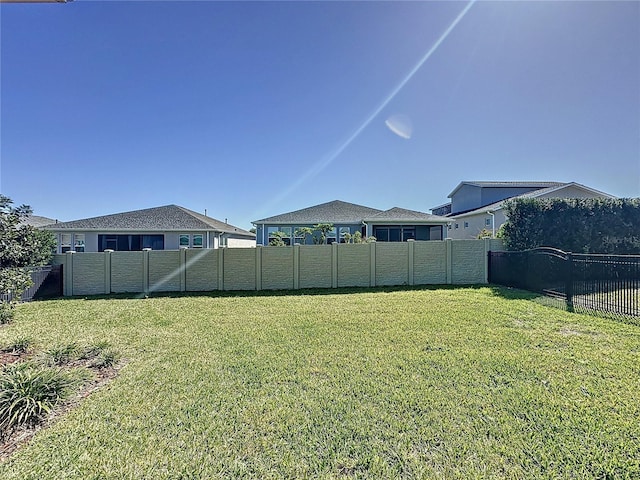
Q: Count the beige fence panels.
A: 11